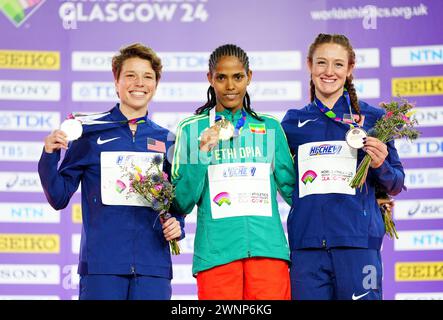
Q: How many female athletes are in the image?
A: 3